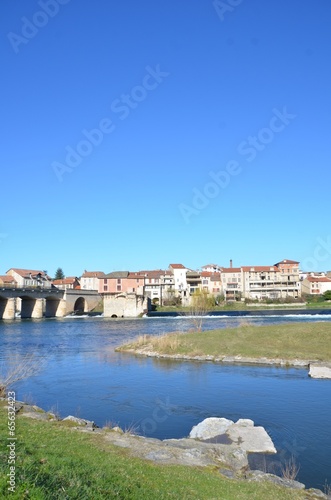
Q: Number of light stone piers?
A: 3